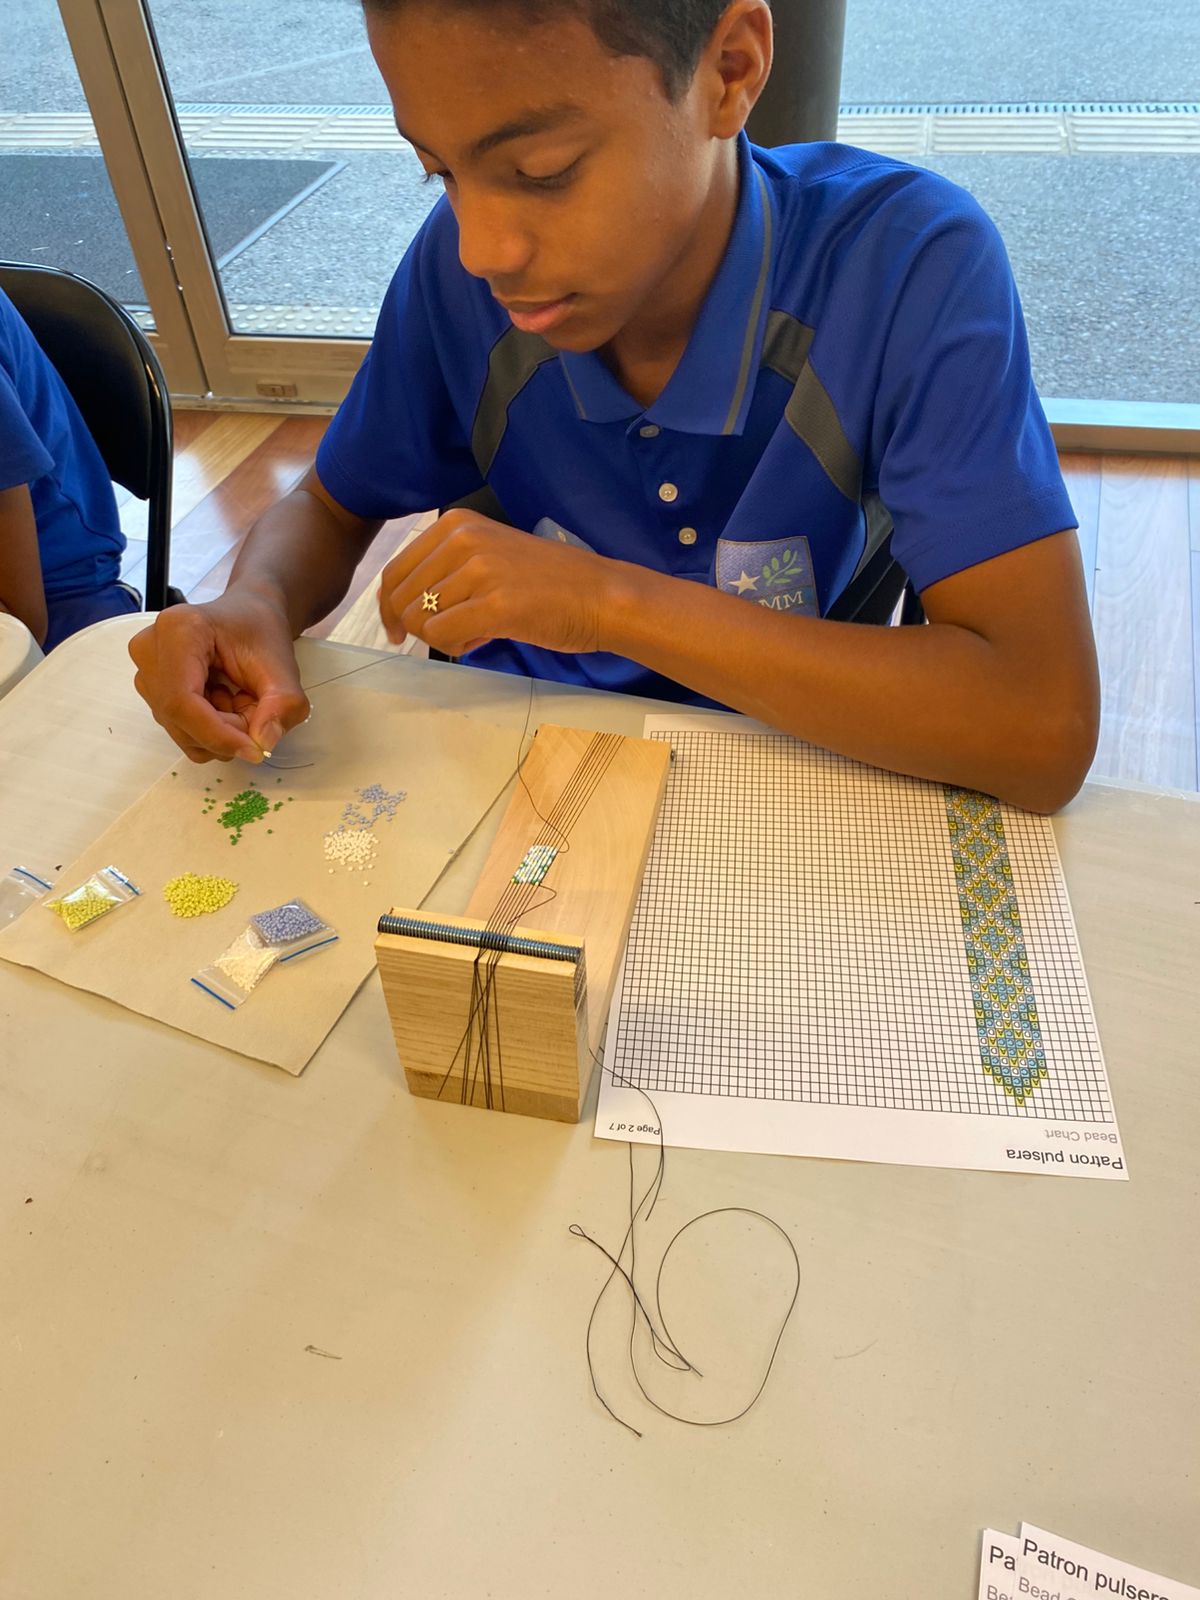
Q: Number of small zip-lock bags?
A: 4